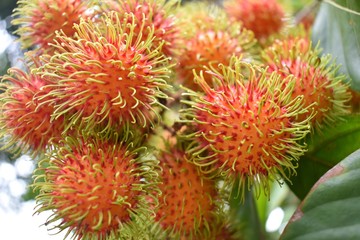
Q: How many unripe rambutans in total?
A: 0